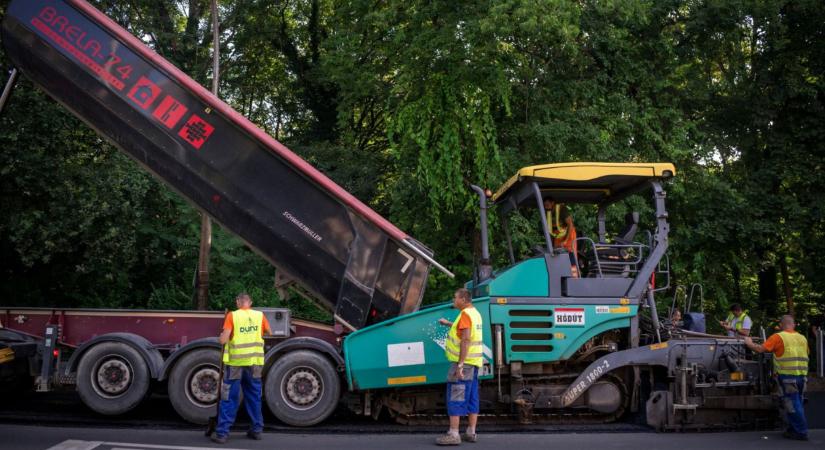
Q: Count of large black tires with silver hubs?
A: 3